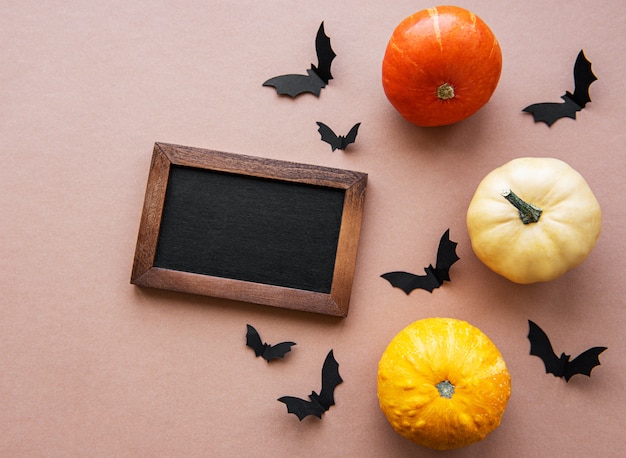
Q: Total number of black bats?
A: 7